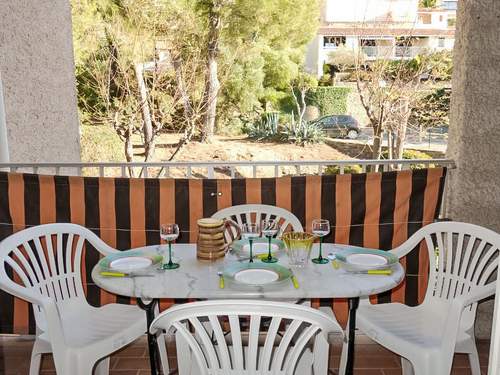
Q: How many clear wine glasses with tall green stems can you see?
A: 4